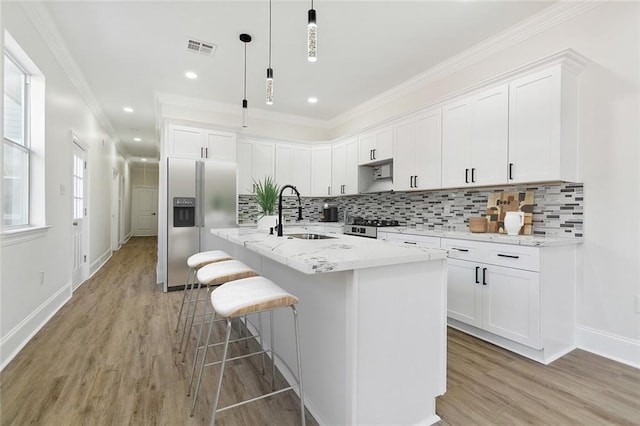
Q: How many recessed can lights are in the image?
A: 5